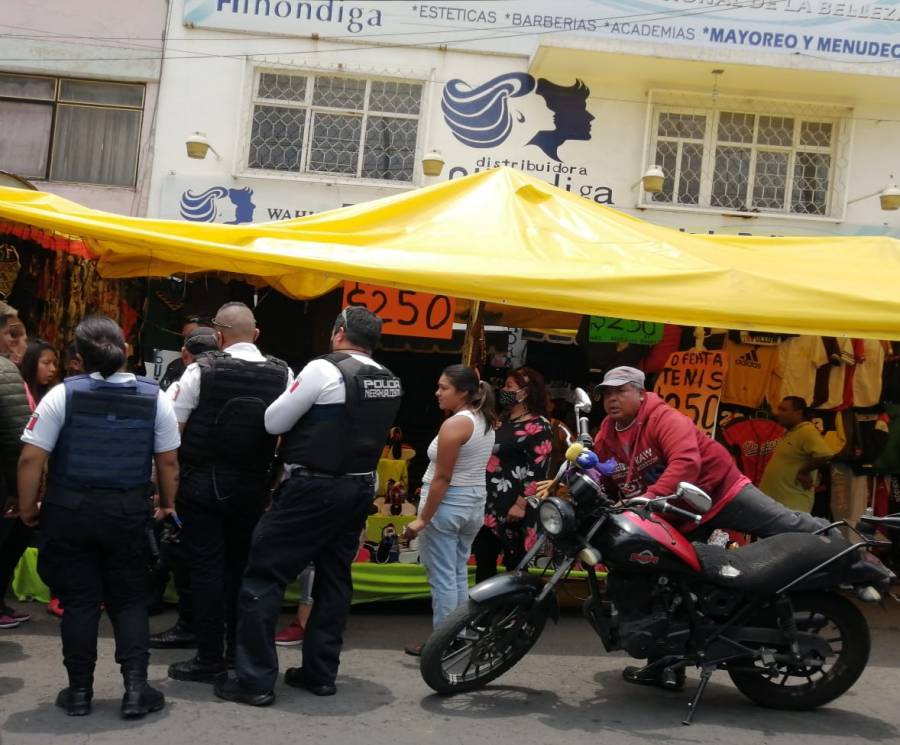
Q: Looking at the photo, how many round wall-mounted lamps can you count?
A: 4